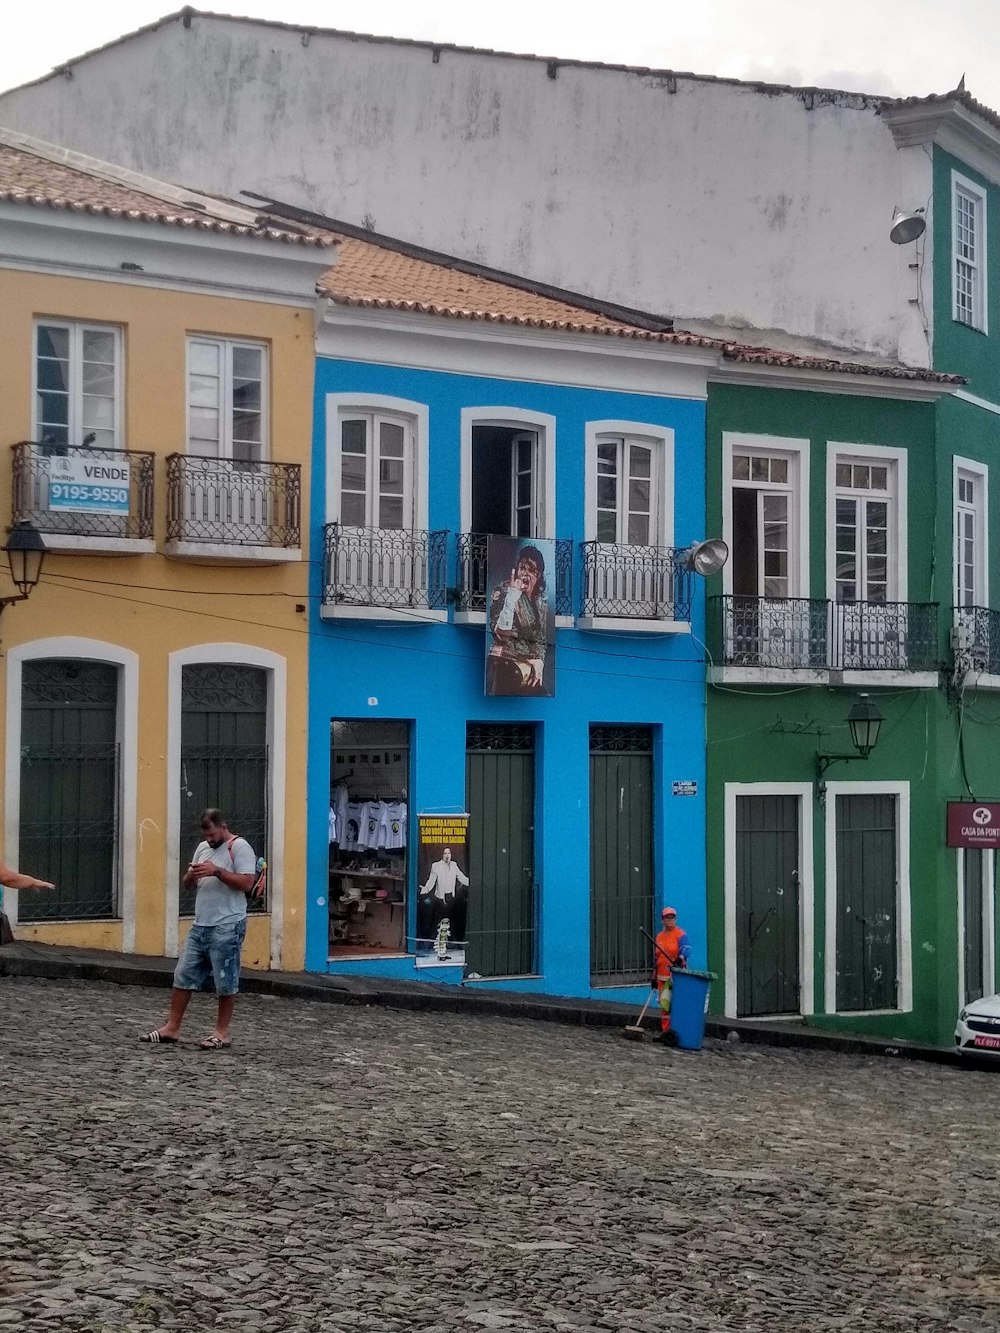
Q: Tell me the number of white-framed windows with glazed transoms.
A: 3